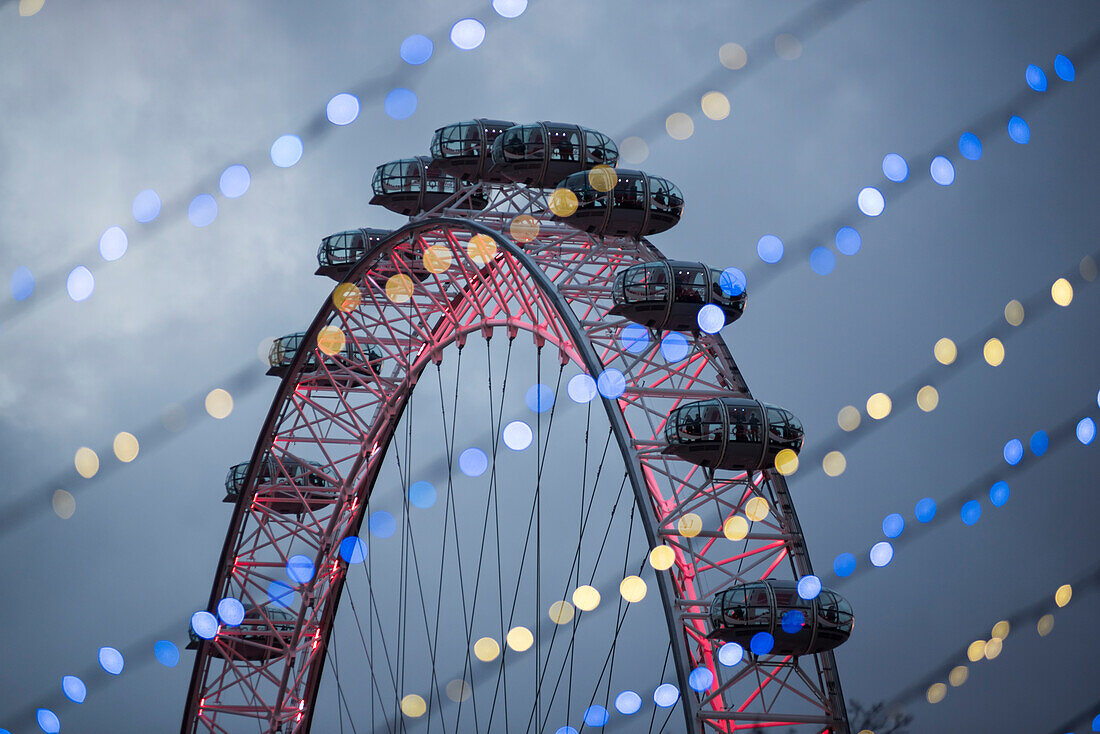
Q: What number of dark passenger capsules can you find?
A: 11